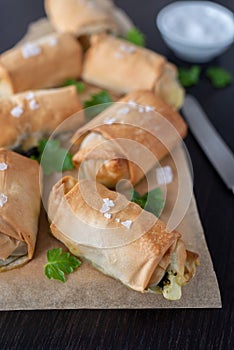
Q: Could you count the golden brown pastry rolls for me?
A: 7